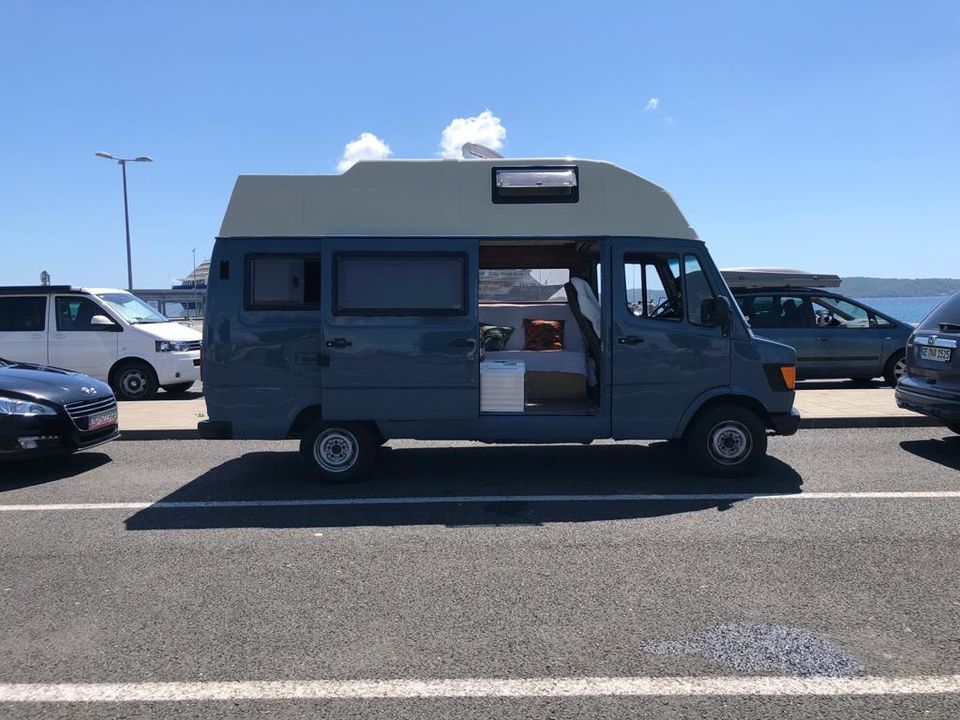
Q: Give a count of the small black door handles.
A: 3